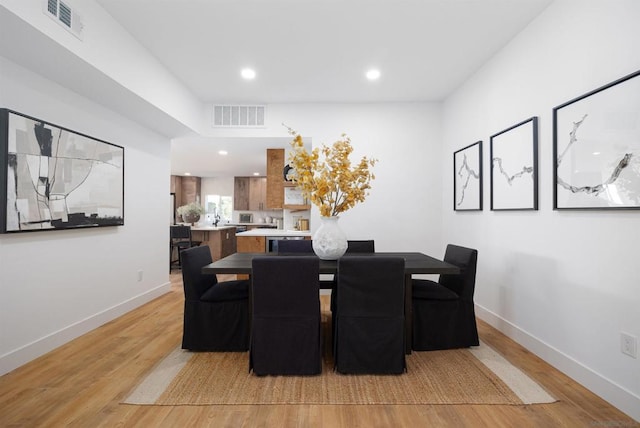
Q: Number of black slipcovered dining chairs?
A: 6